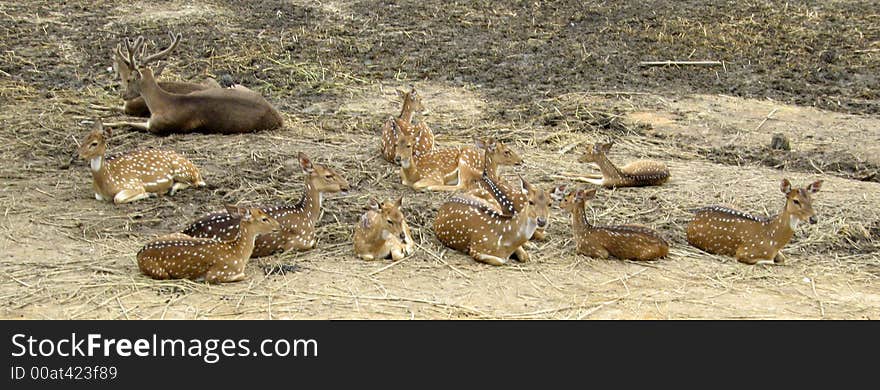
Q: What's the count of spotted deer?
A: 11